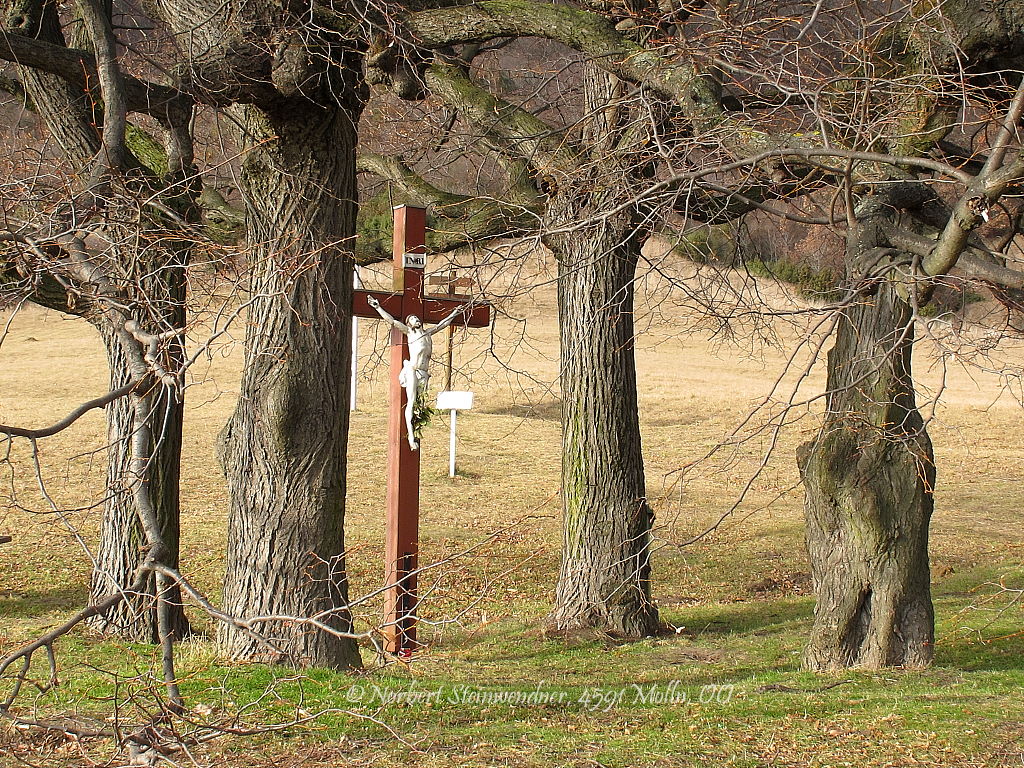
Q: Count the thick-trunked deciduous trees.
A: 4